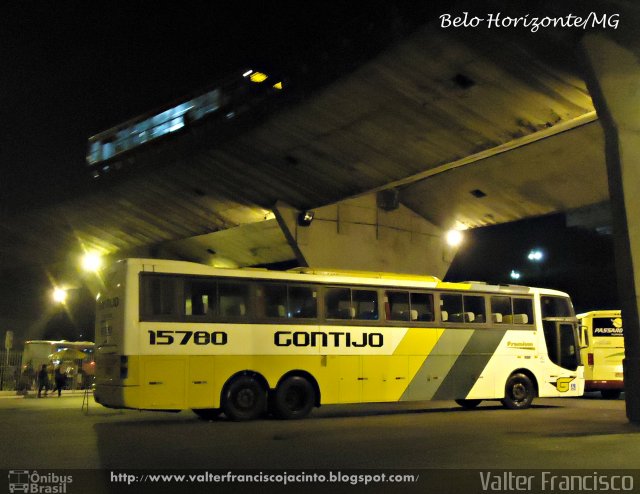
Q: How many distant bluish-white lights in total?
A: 2